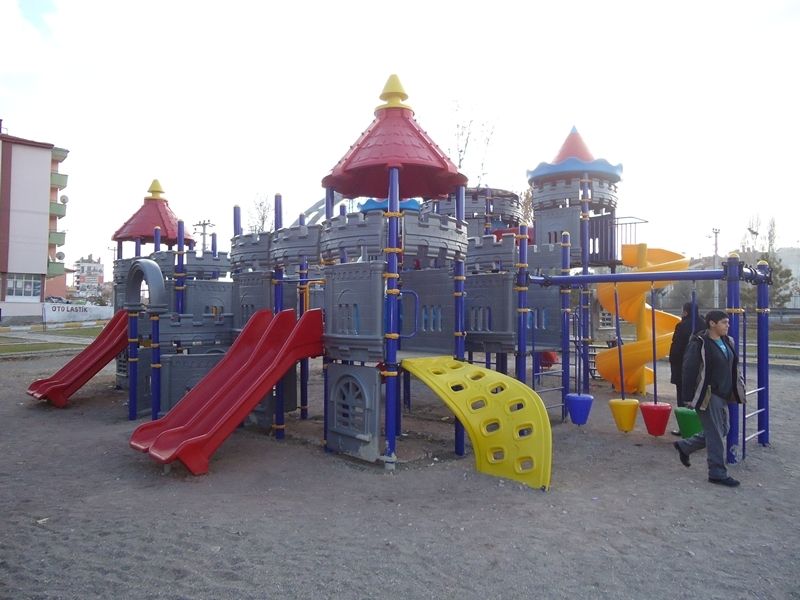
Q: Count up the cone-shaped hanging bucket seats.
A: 4